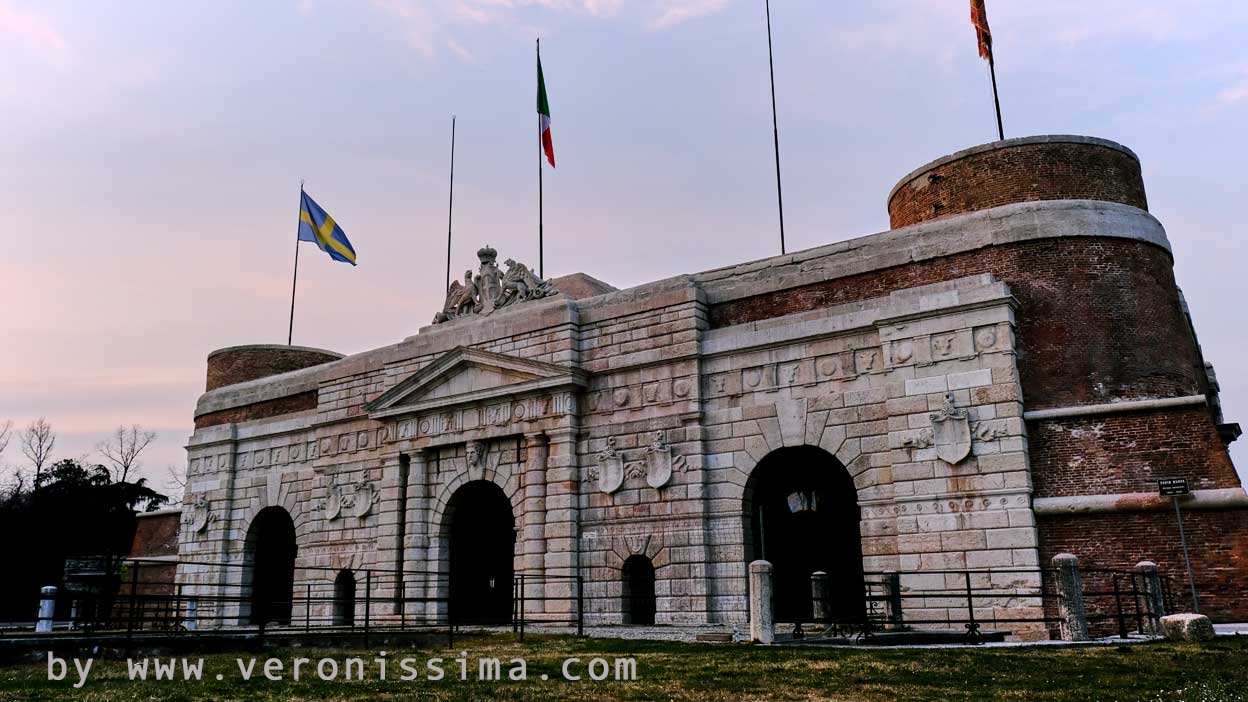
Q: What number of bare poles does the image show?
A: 2